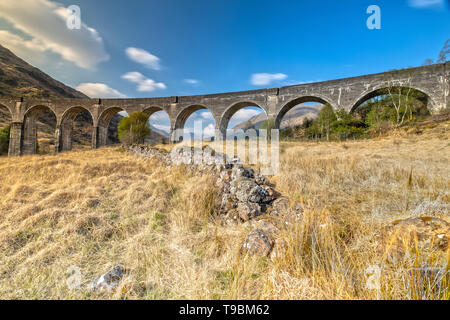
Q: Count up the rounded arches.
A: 9